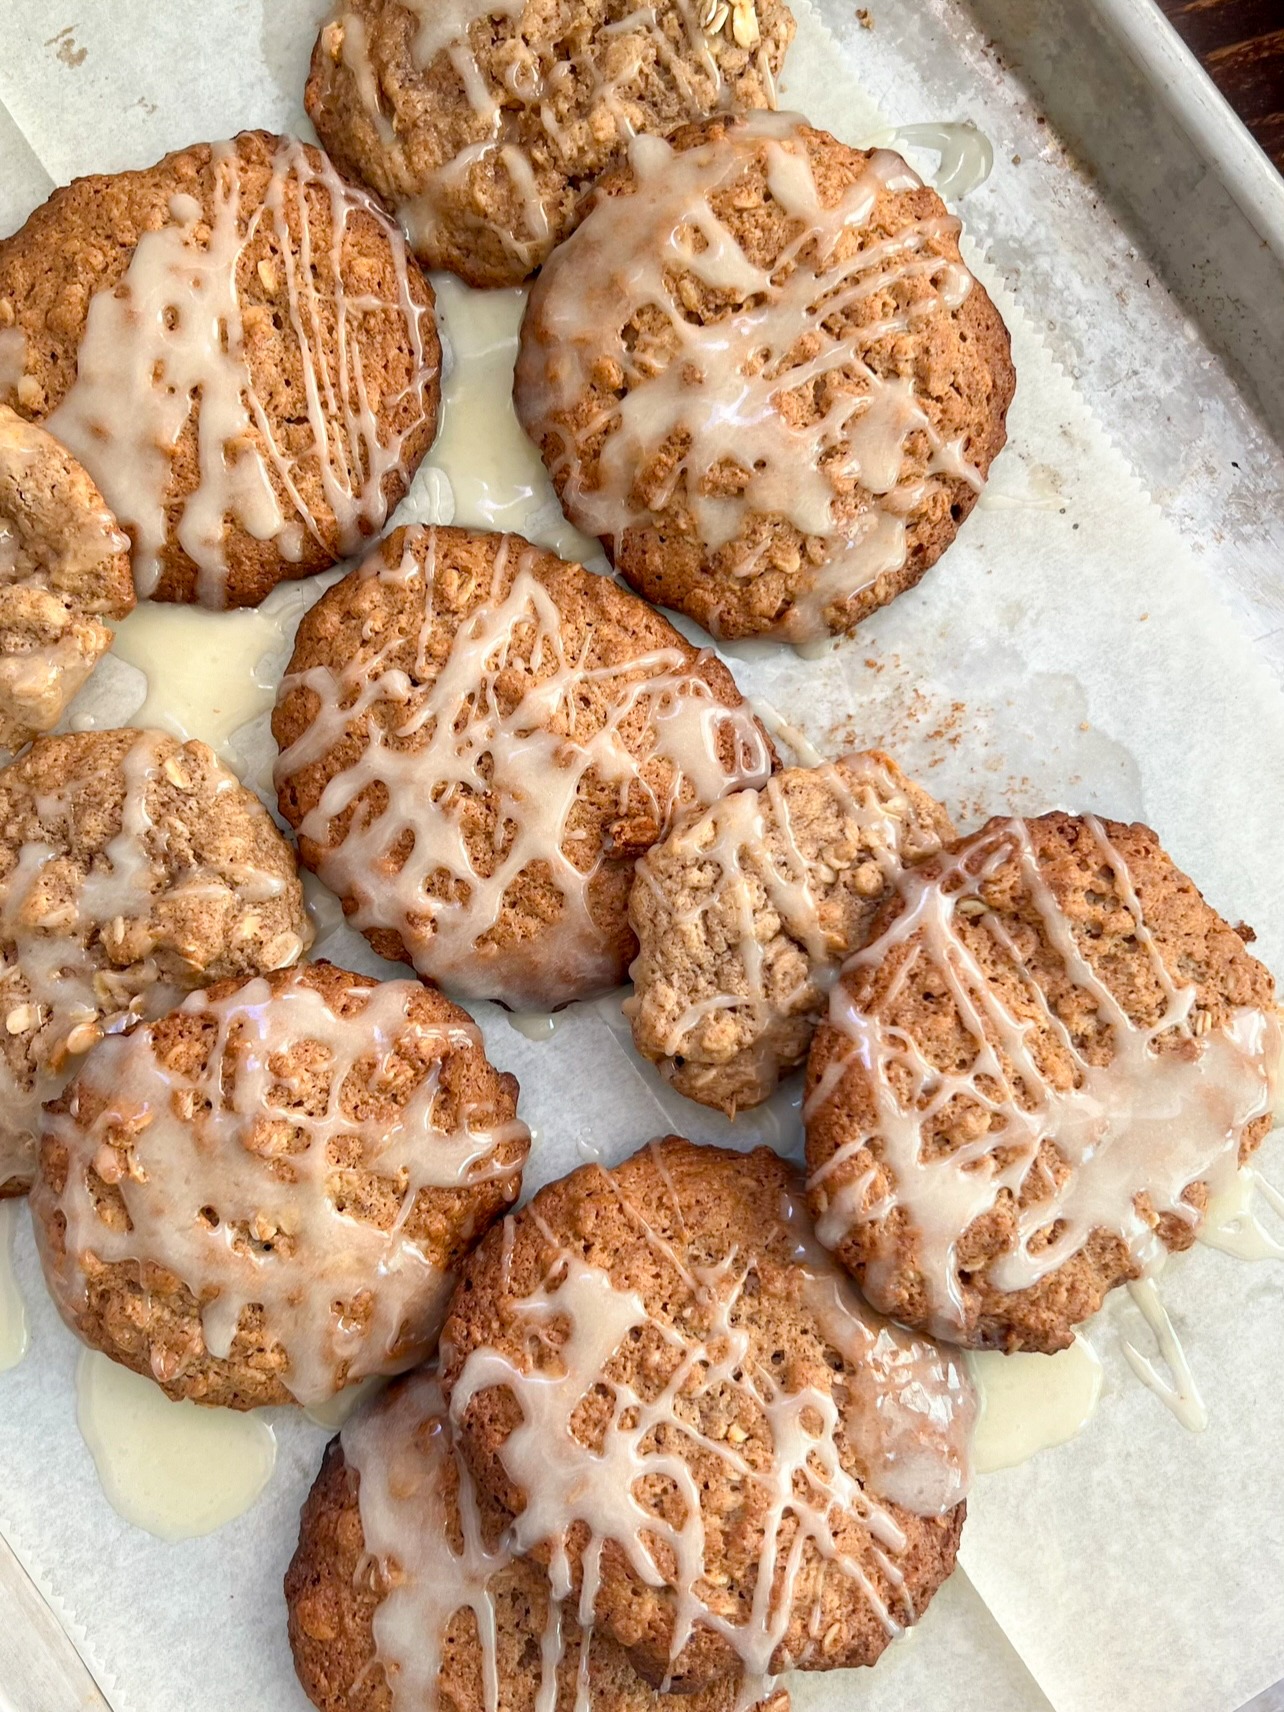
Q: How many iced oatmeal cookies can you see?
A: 11